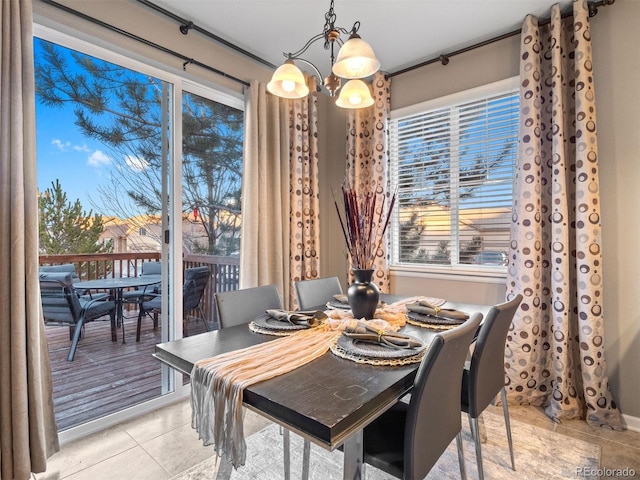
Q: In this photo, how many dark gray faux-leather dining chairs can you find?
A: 4